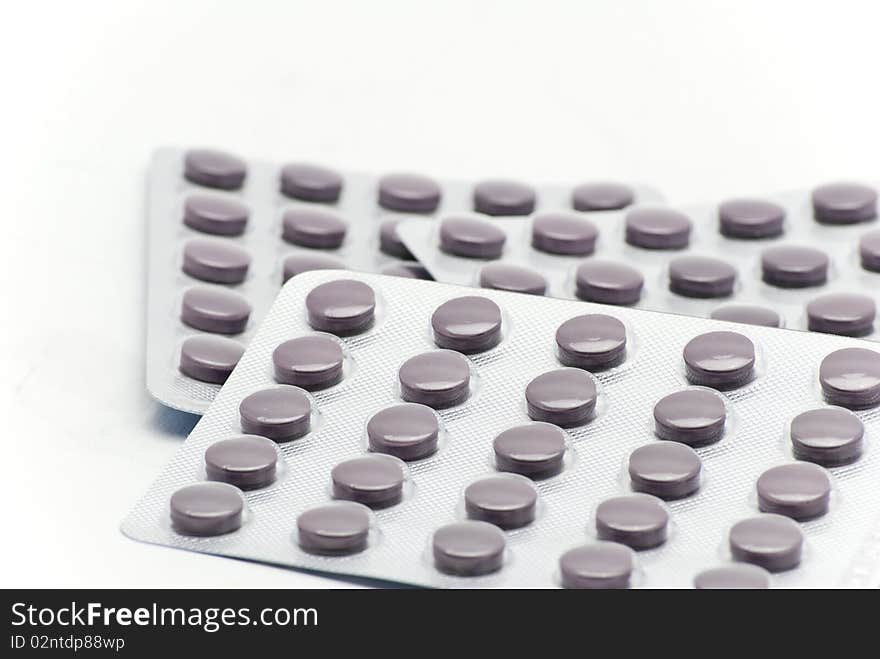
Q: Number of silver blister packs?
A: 3